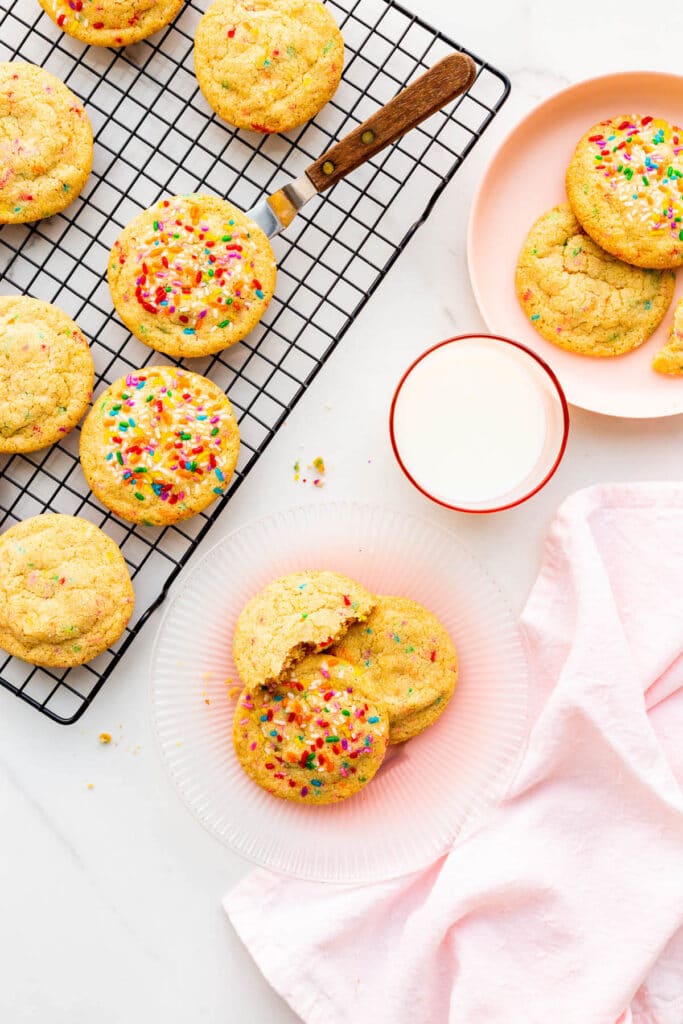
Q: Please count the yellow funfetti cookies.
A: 13